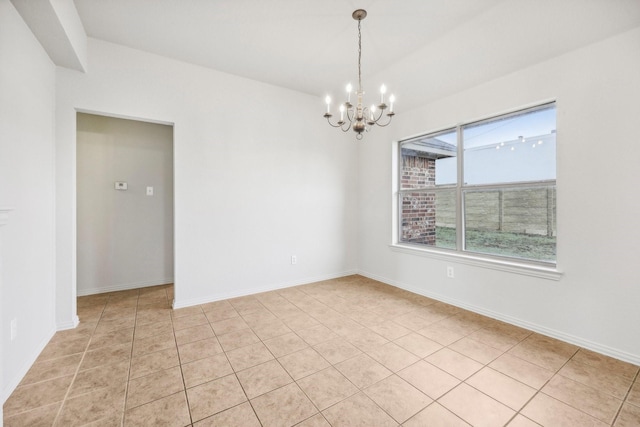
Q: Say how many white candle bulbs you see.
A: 6